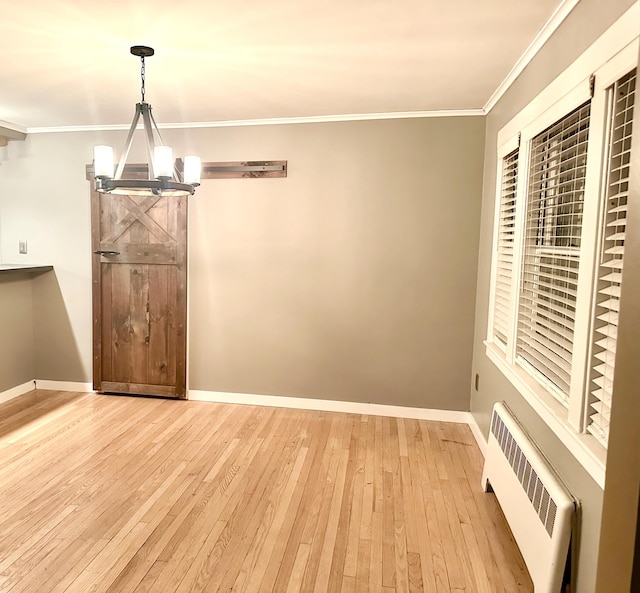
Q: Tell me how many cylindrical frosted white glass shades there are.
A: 3